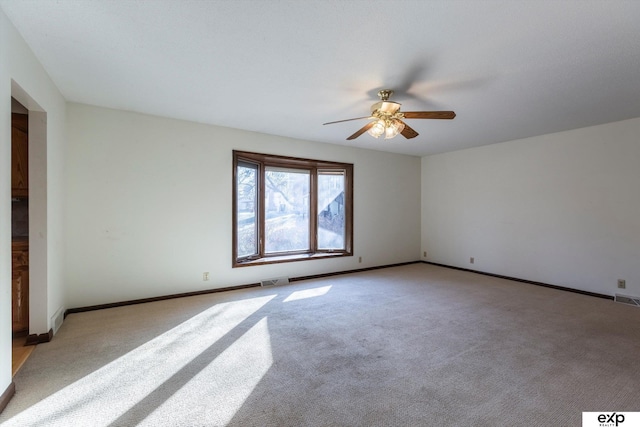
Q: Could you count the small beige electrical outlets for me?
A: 5